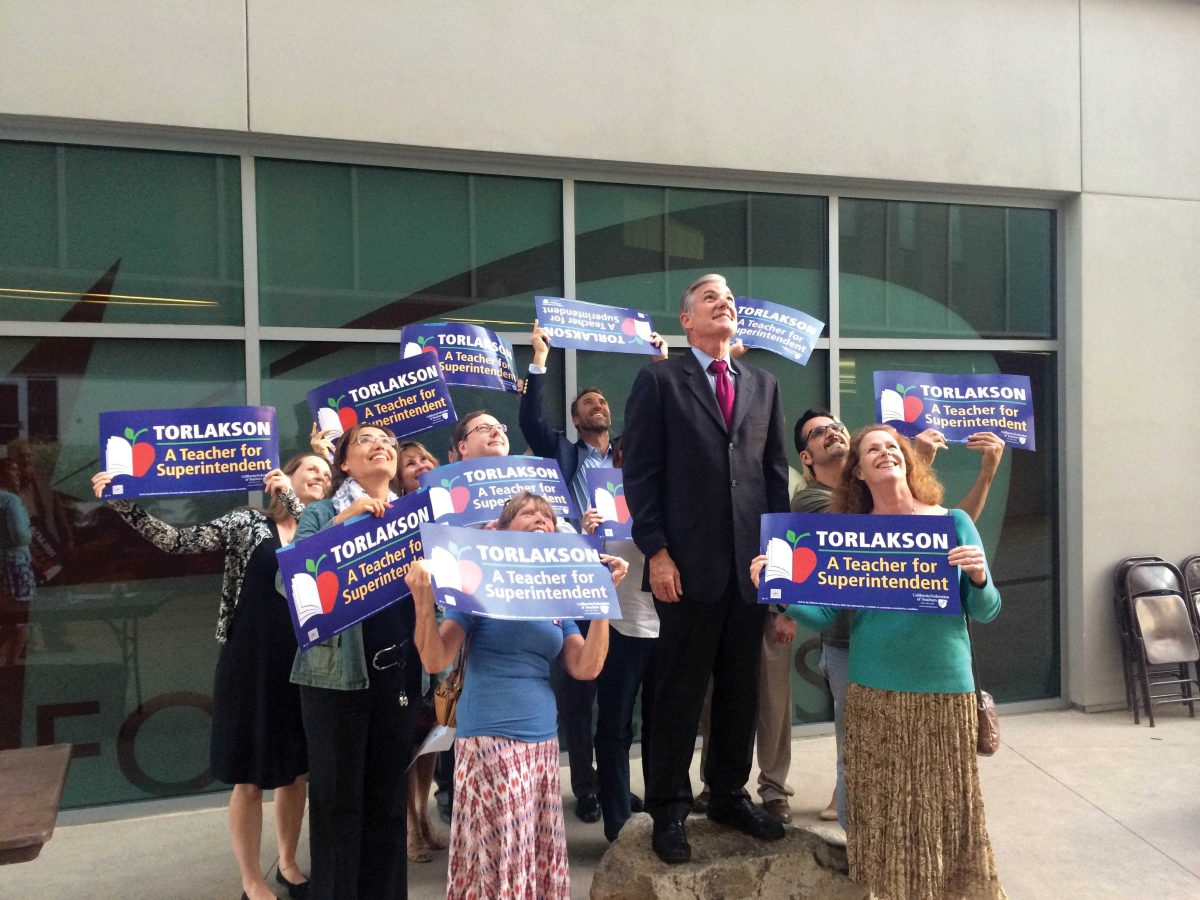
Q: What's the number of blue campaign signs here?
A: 11